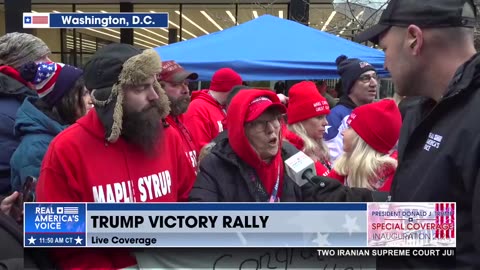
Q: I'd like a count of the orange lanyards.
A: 0